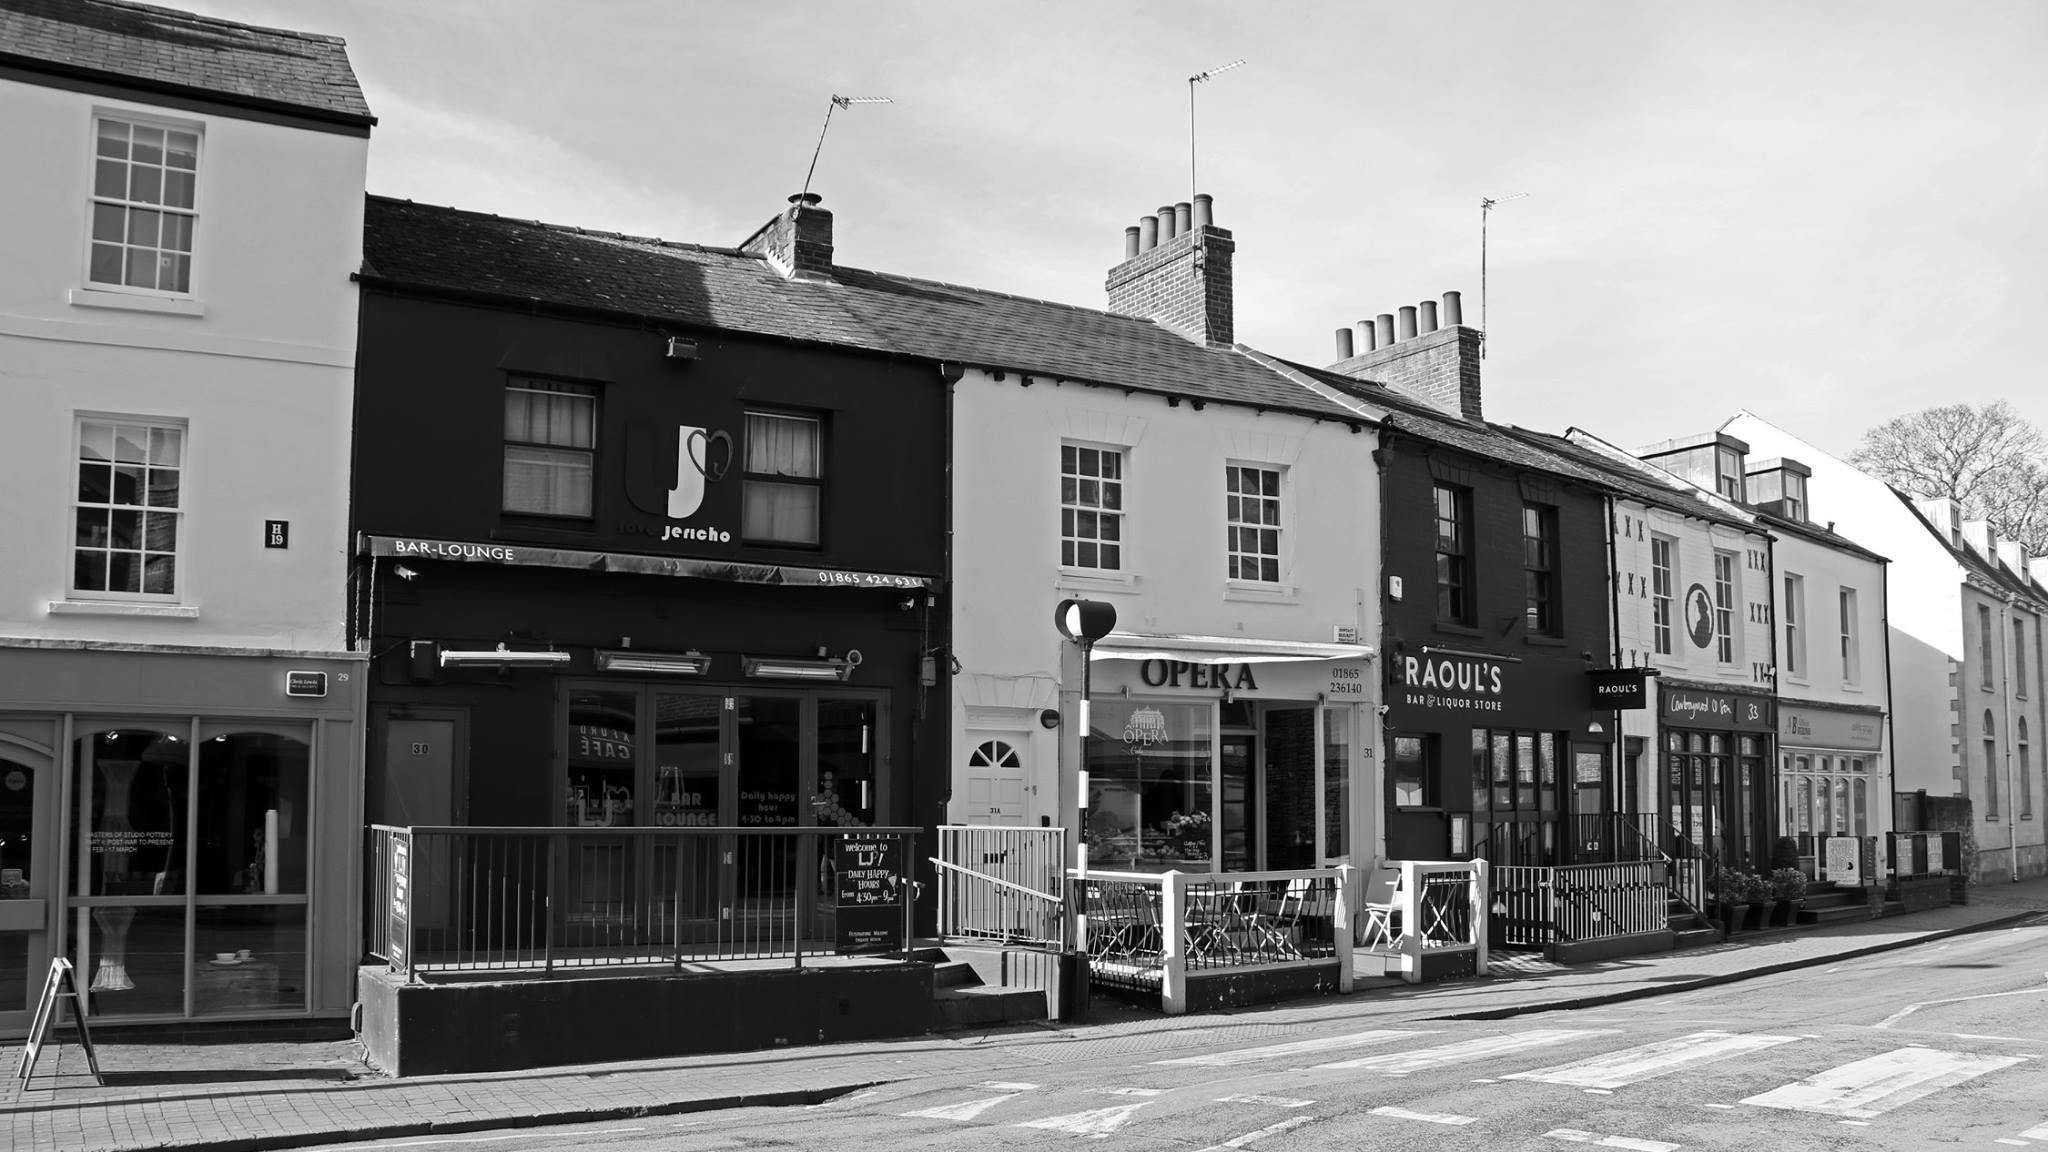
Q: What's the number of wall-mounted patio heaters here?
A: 3